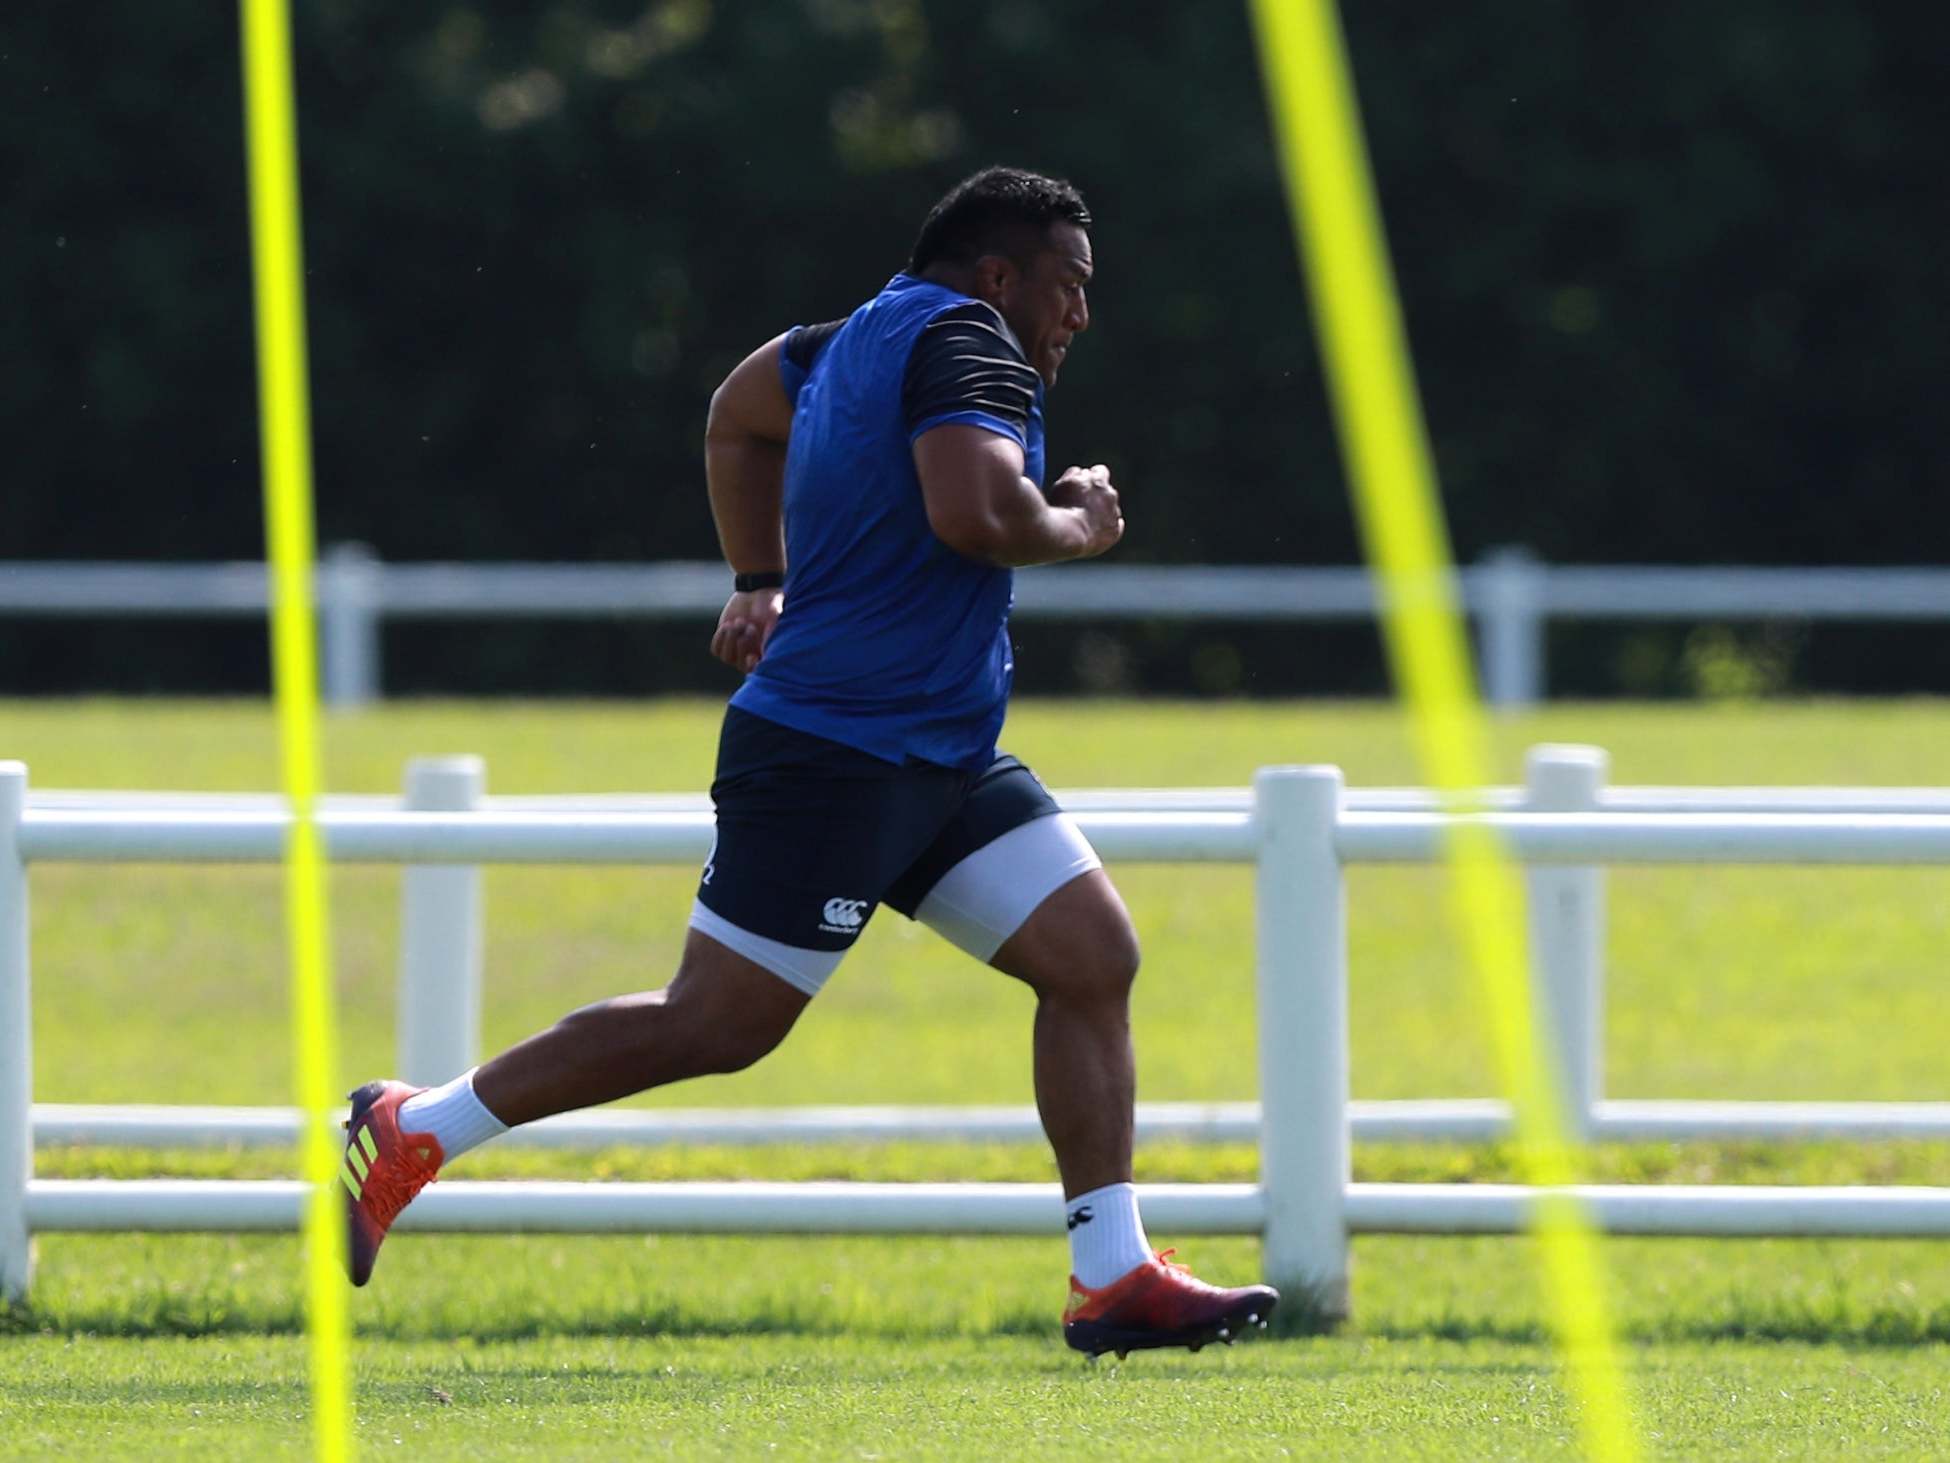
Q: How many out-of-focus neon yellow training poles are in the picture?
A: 2